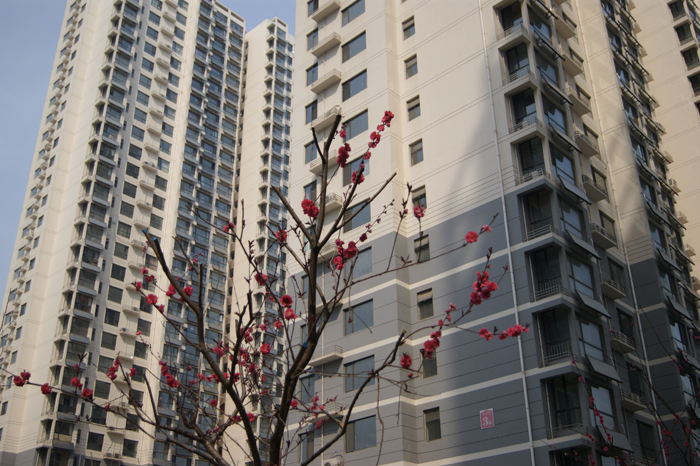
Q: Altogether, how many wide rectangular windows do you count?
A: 10